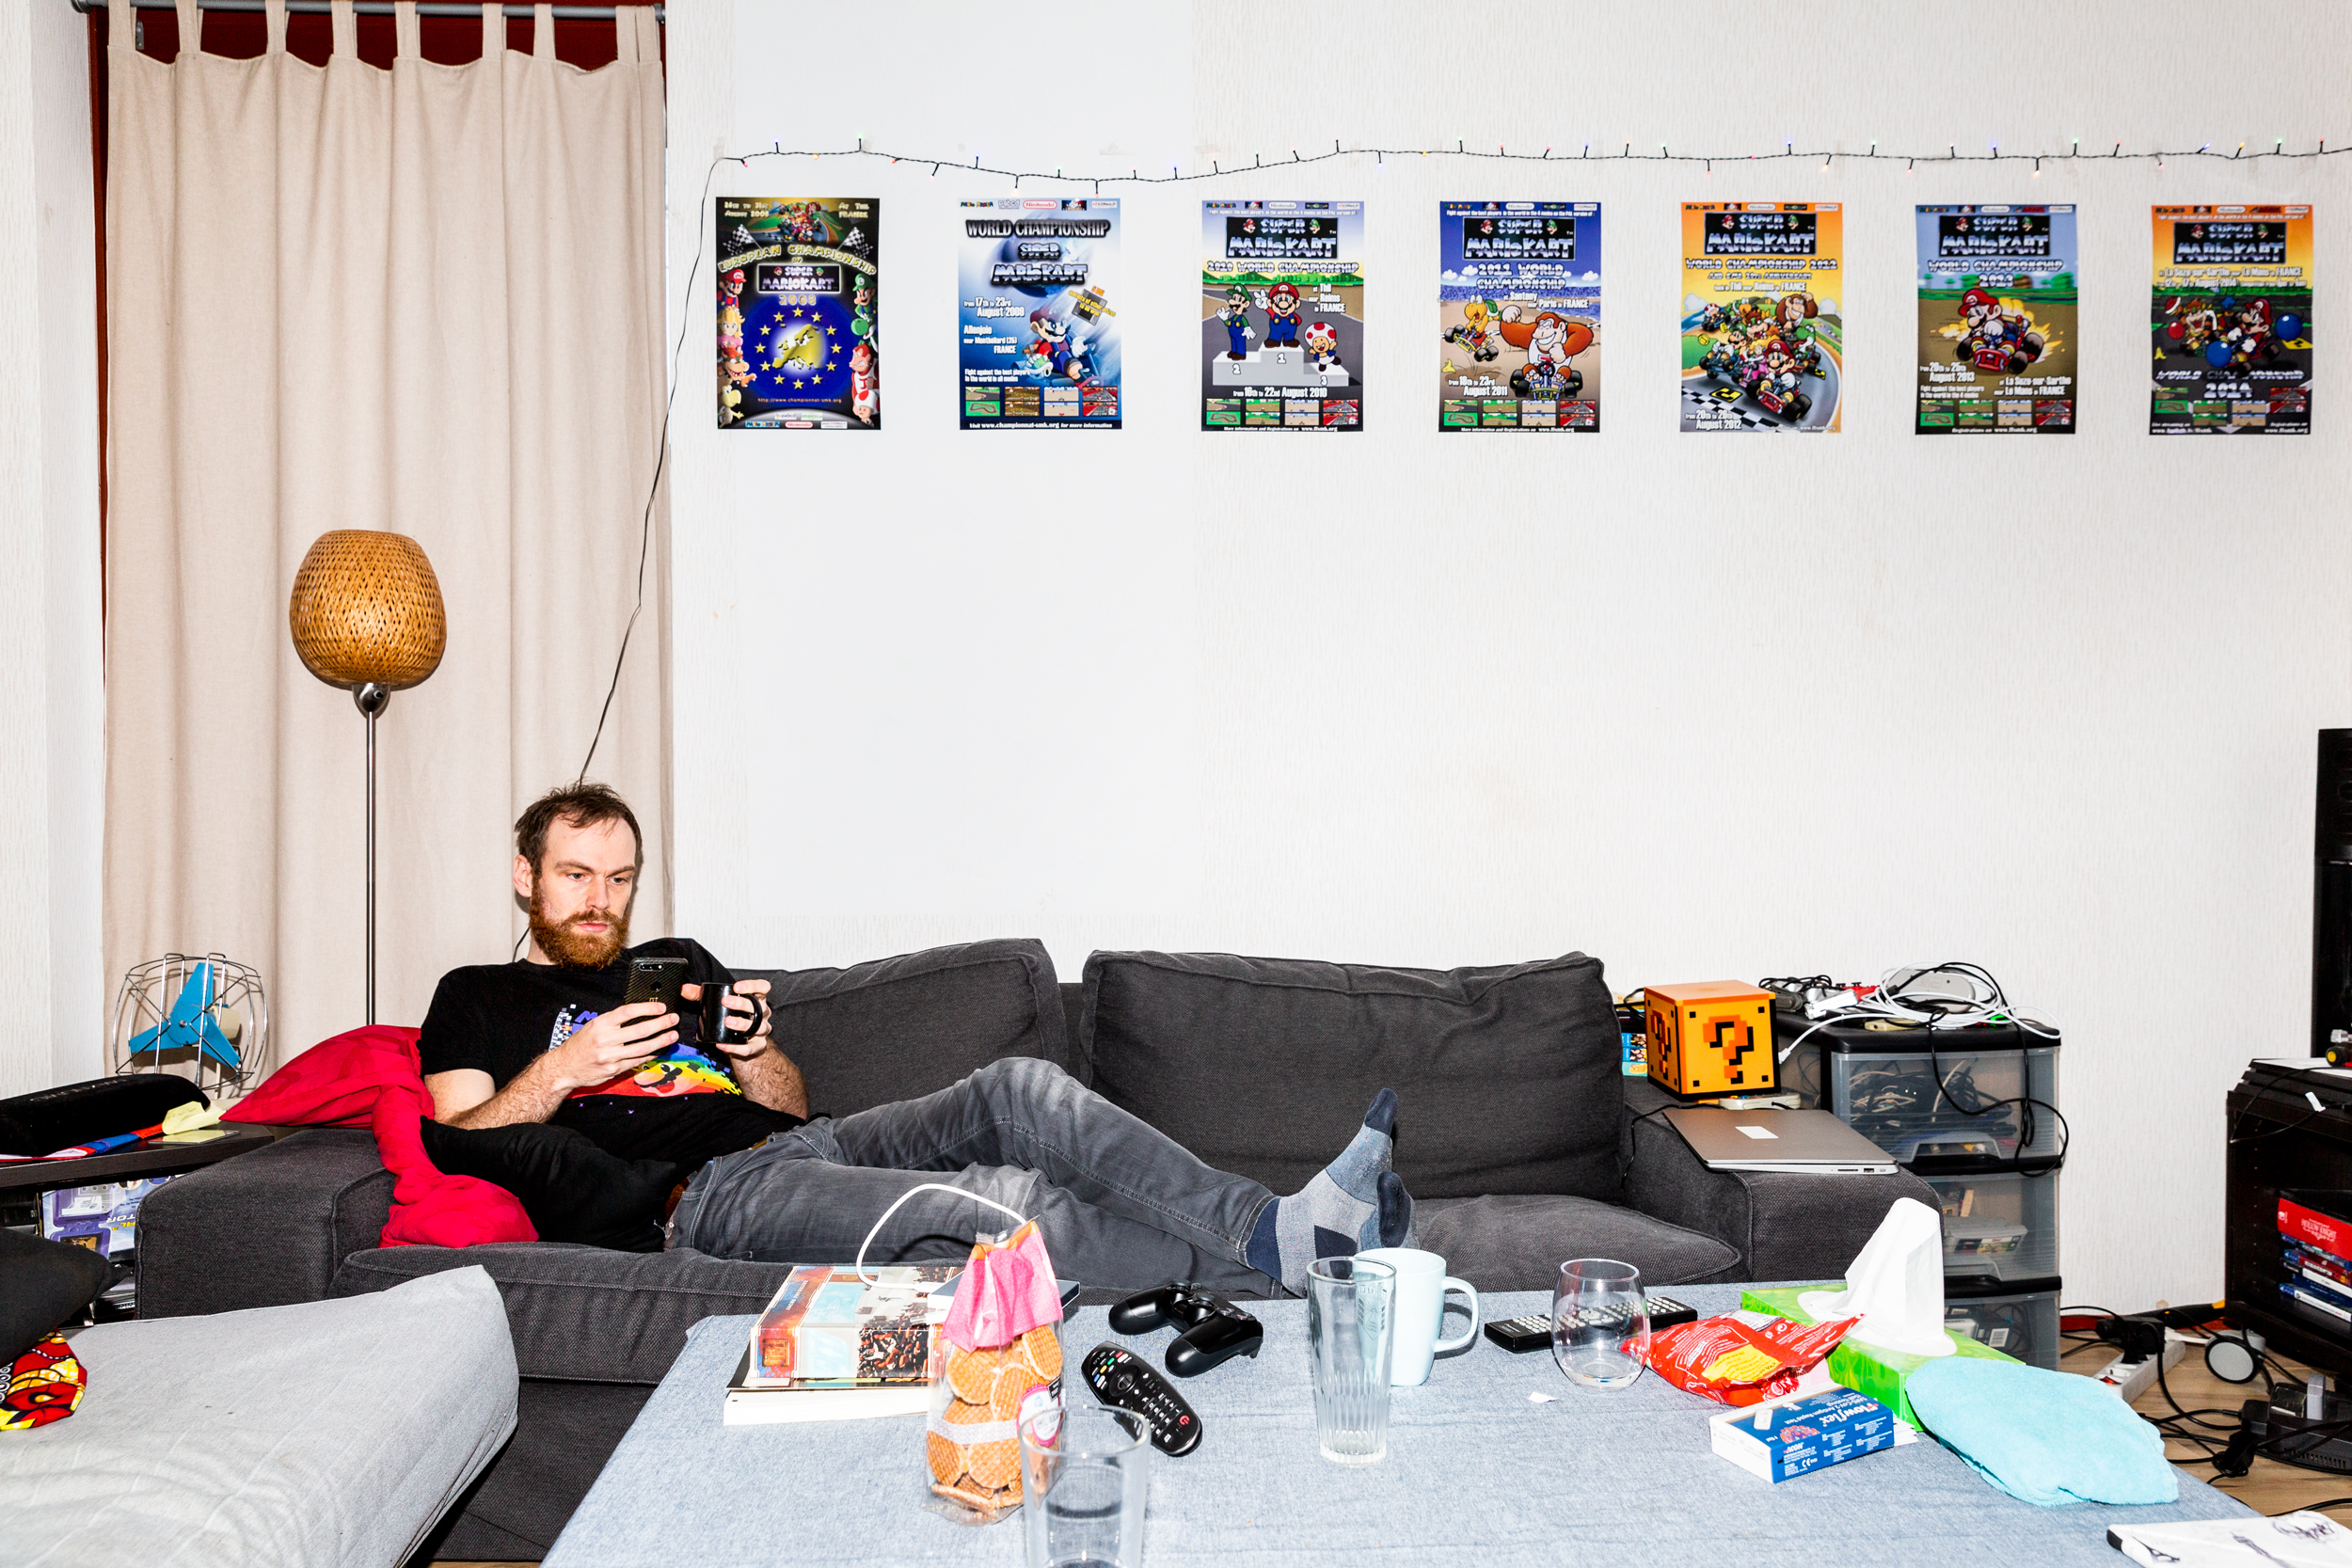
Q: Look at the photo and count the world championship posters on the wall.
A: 6